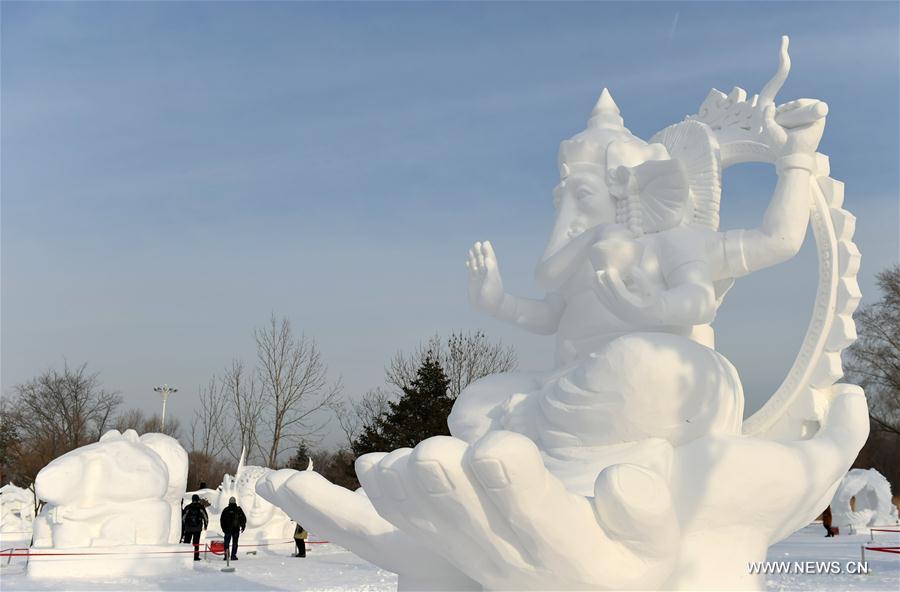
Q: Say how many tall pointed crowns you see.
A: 1